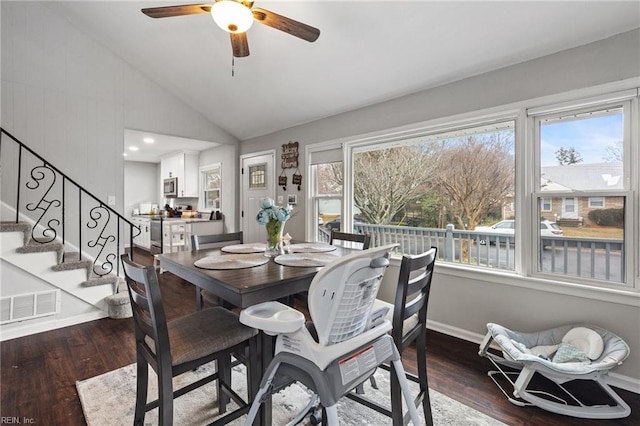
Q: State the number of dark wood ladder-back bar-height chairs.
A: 4